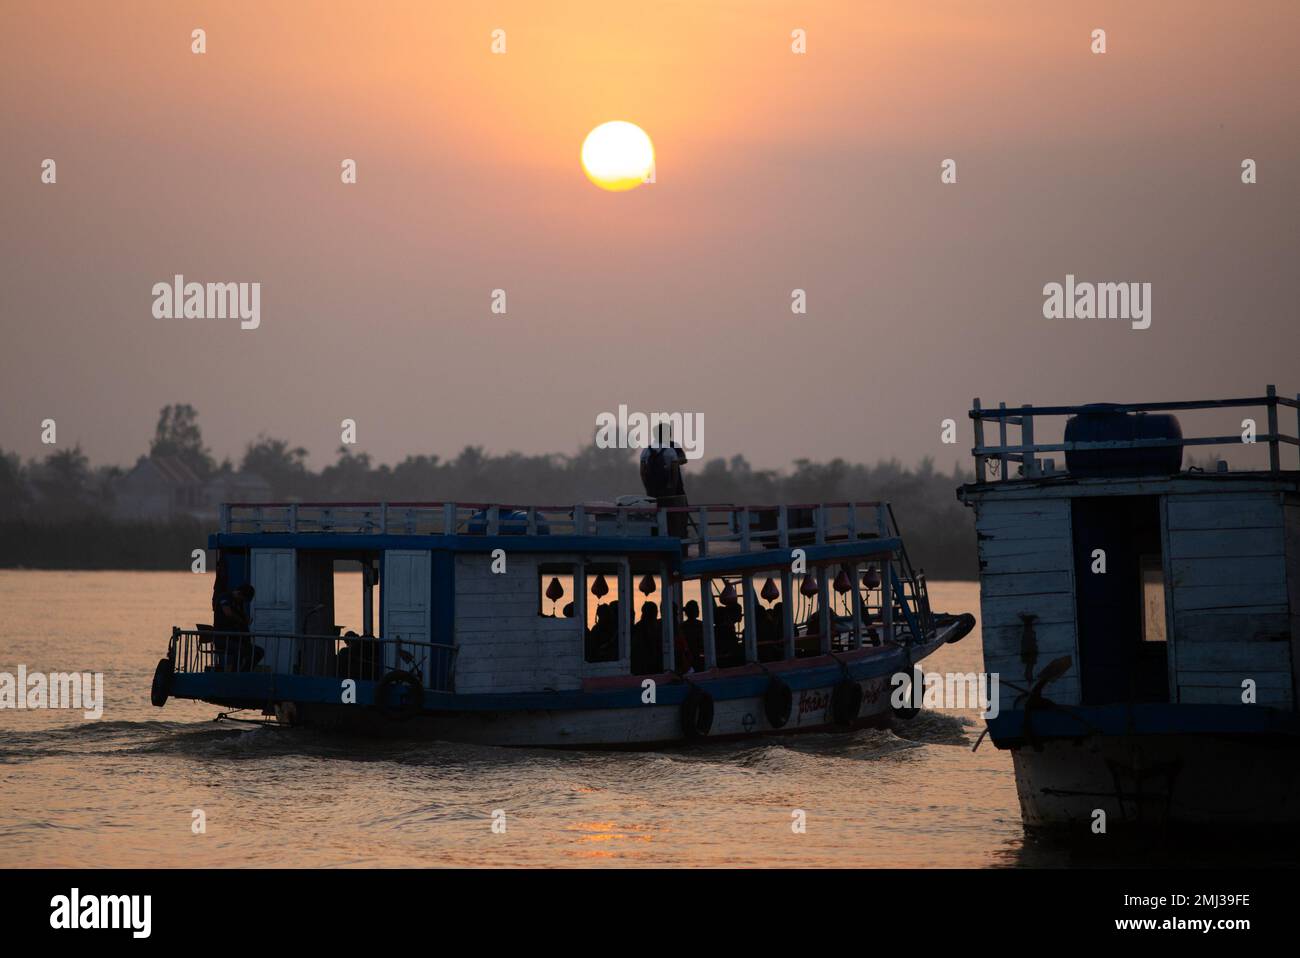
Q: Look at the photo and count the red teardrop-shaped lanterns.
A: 8